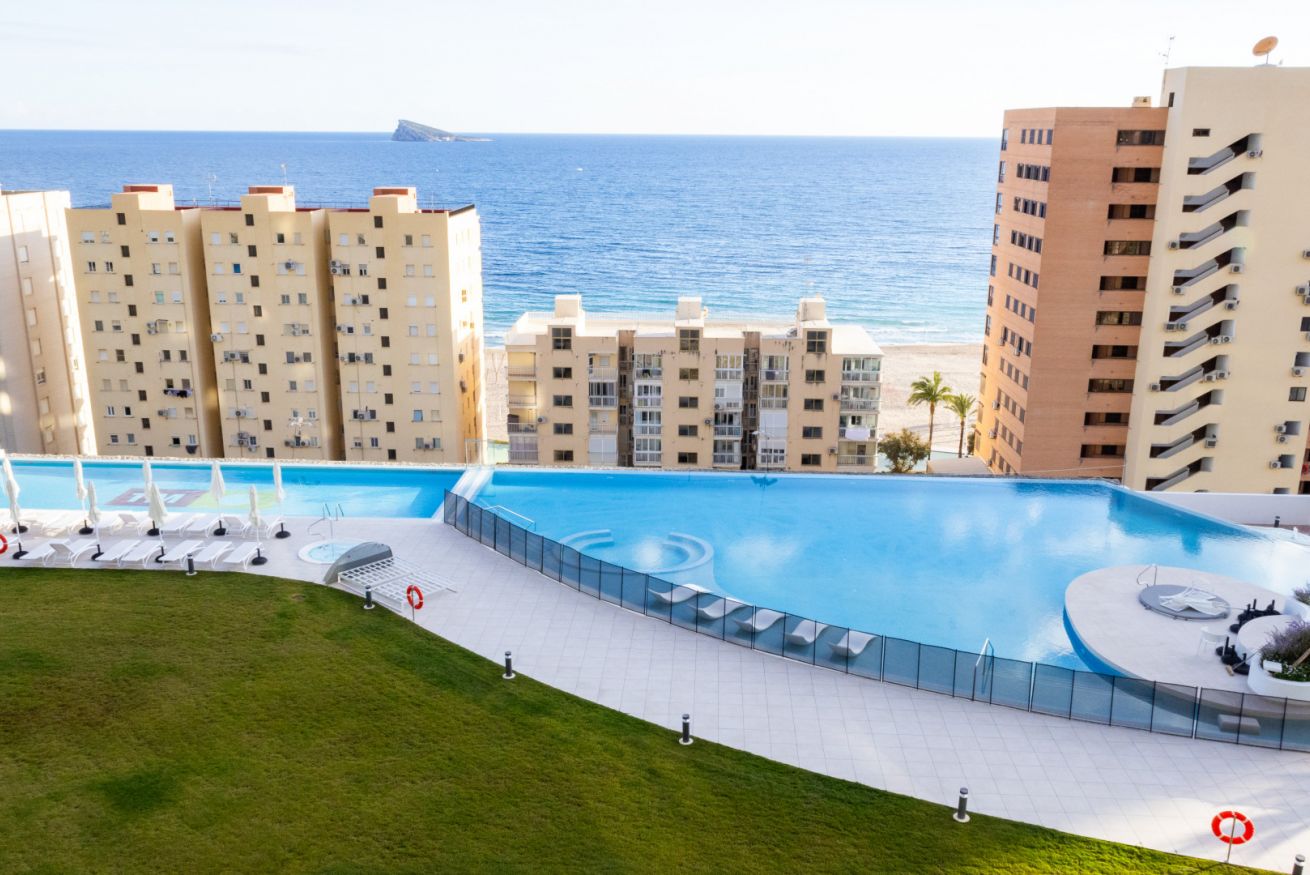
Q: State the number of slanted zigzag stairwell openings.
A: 10